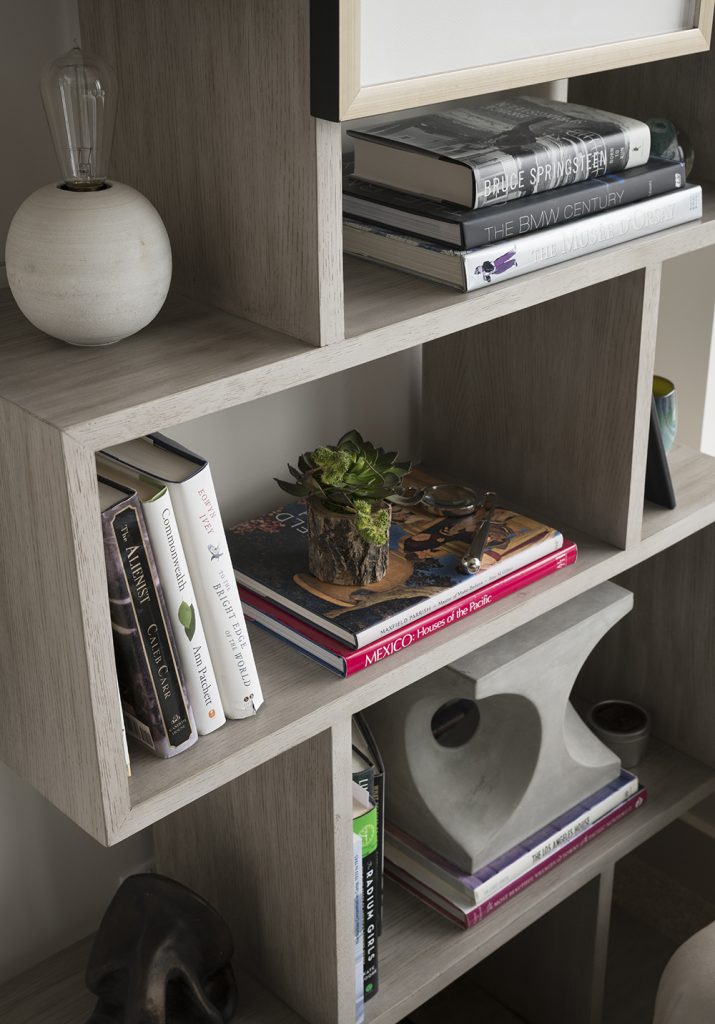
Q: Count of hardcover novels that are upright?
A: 3